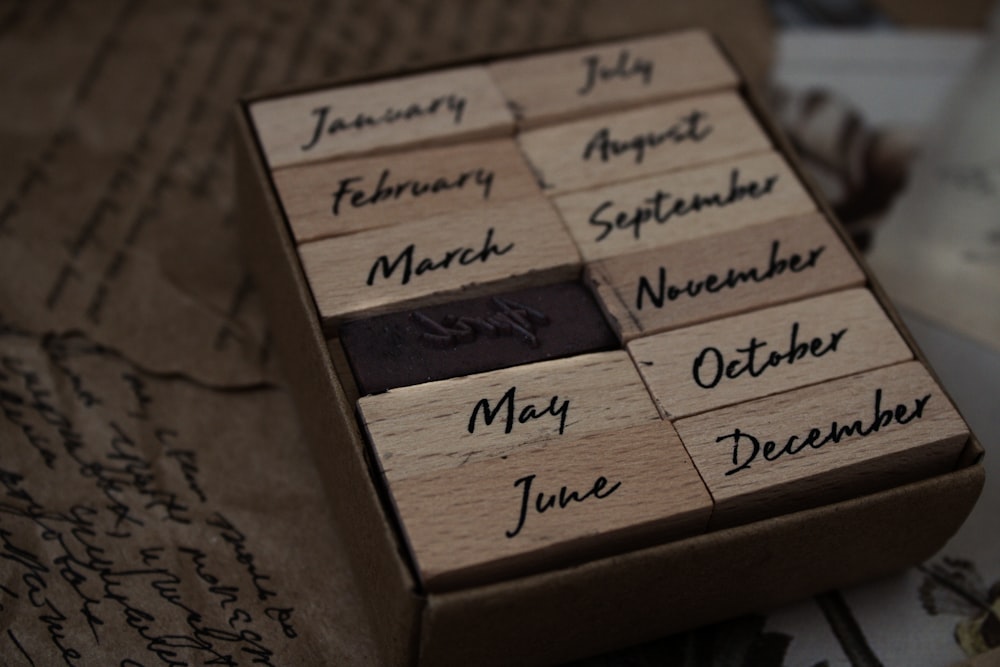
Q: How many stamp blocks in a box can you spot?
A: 12